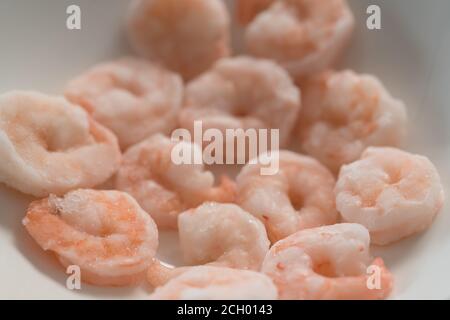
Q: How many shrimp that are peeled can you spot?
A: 13